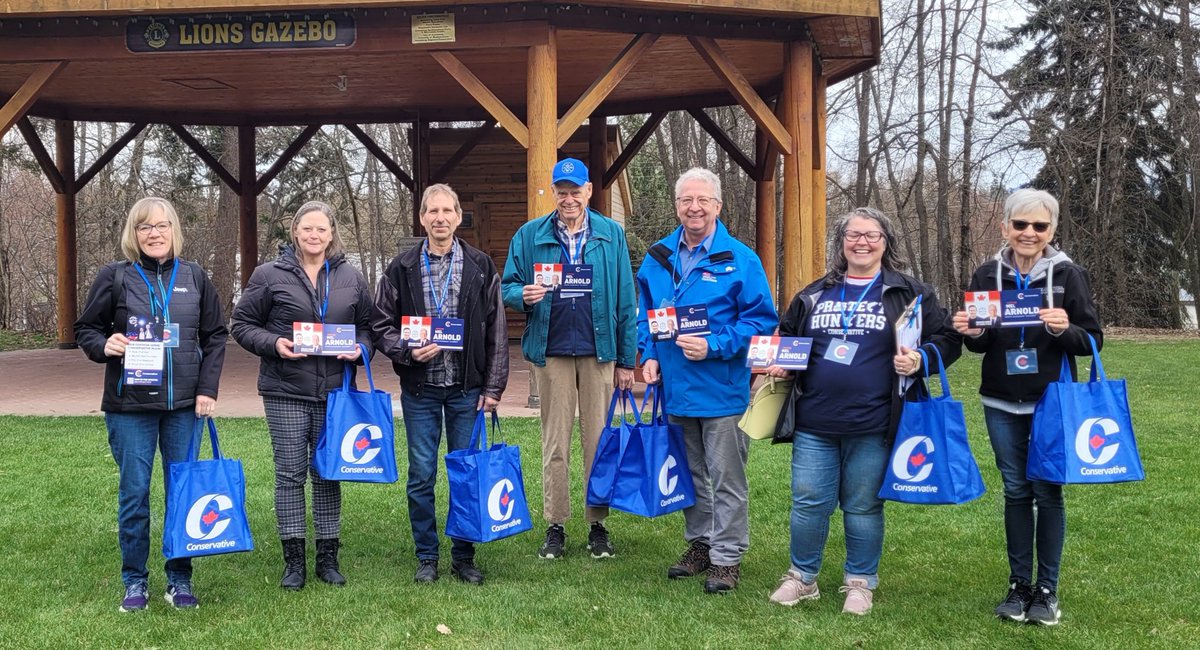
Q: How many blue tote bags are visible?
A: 7